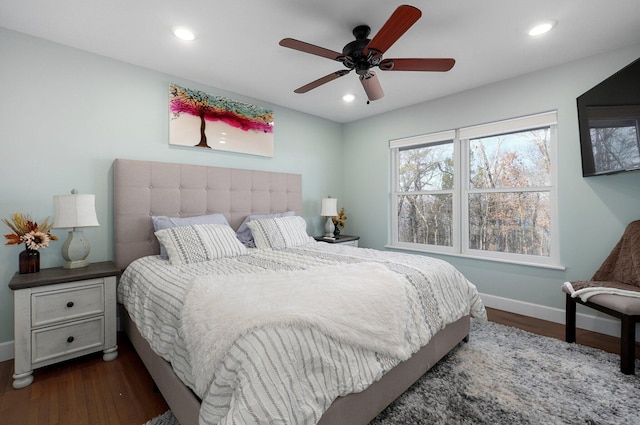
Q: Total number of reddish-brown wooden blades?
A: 5